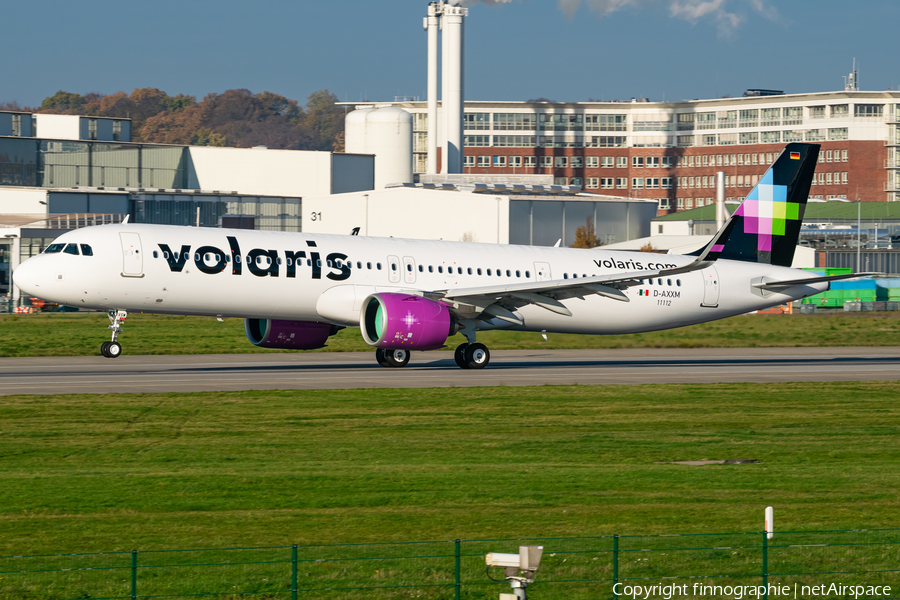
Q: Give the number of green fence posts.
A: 5